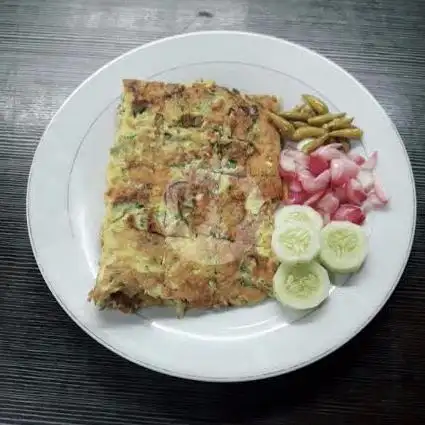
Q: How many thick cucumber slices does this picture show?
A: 4